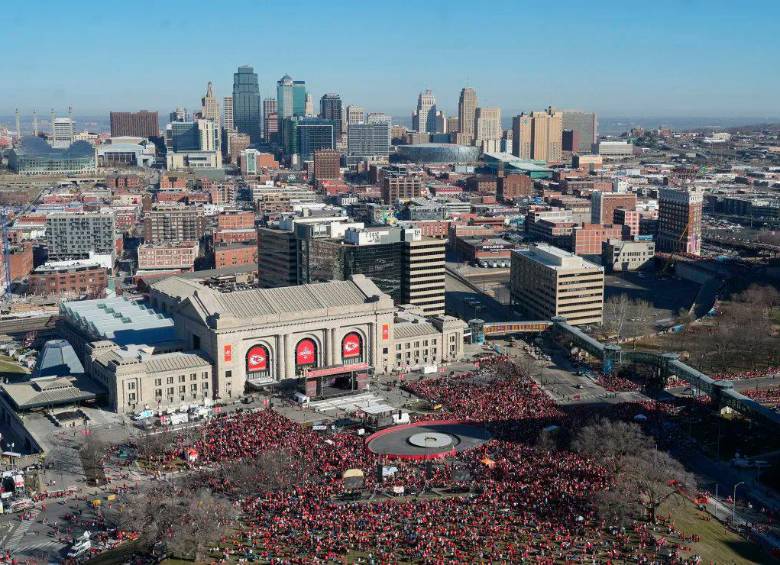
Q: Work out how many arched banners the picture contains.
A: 3